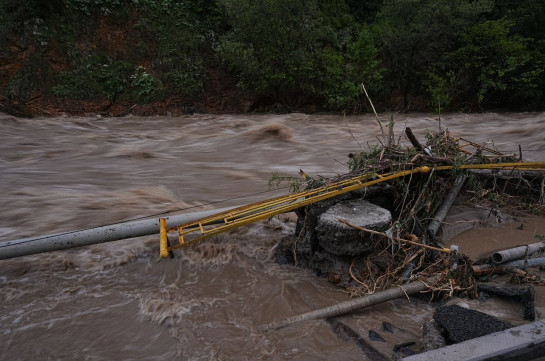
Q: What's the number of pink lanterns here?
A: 0